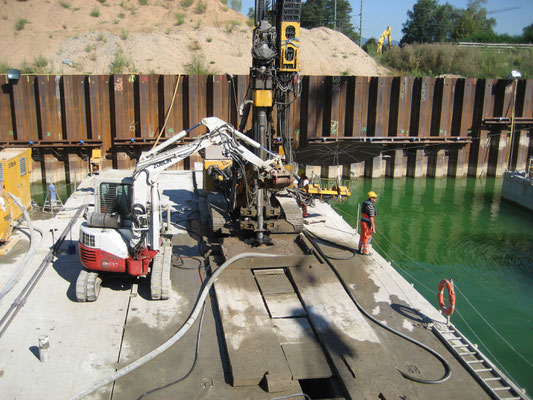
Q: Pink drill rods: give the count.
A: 0